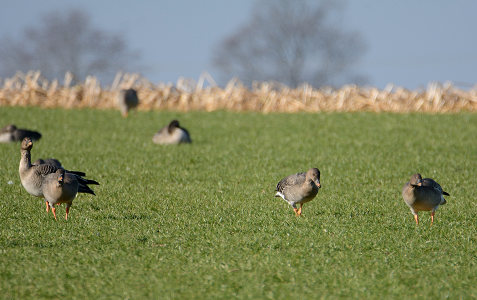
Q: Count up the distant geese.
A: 3